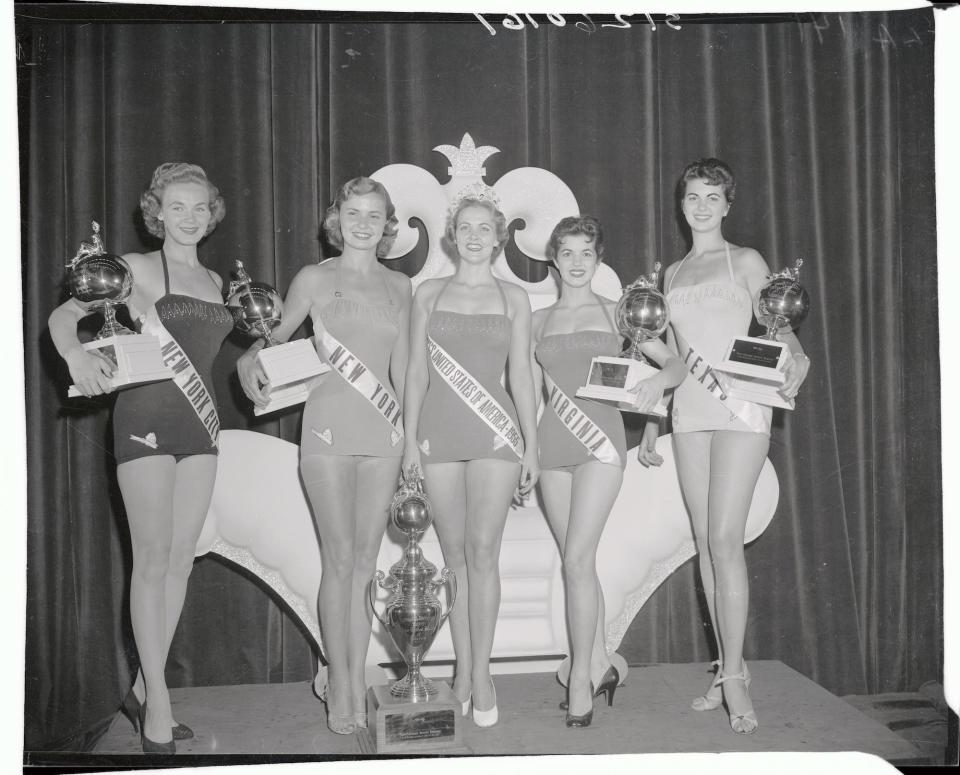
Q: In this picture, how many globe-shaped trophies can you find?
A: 4